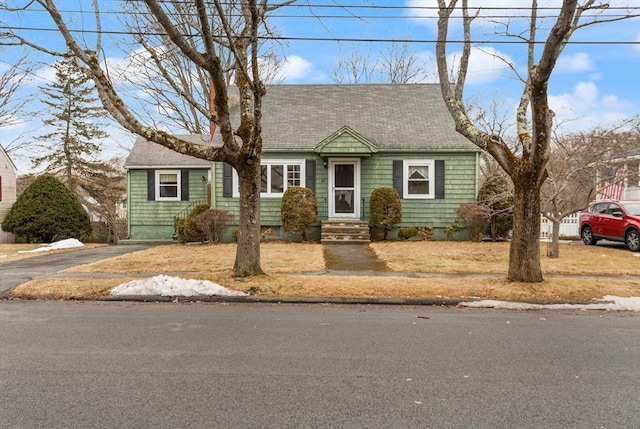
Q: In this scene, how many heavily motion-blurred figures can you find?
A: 0